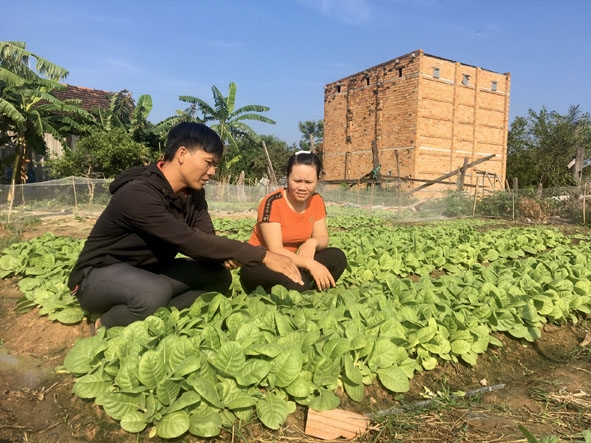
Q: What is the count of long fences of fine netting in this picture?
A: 1